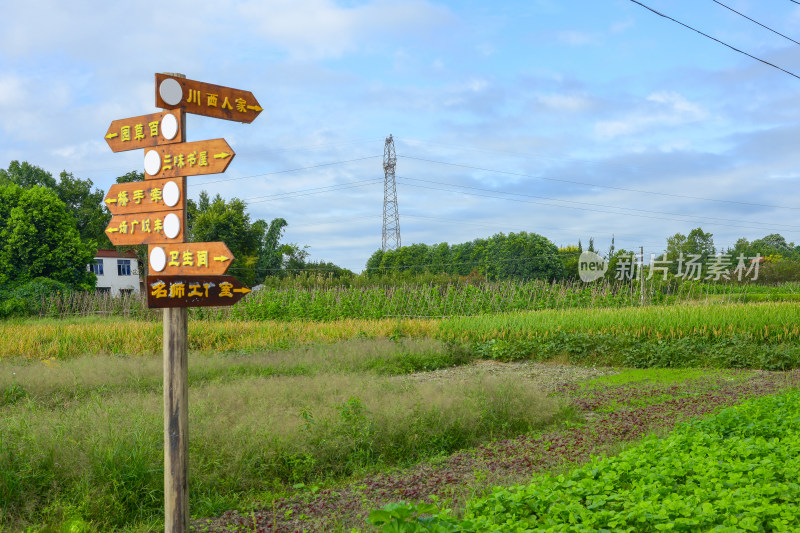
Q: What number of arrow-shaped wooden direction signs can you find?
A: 7